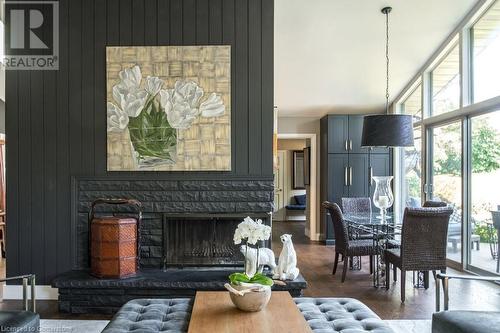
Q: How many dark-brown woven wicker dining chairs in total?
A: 4